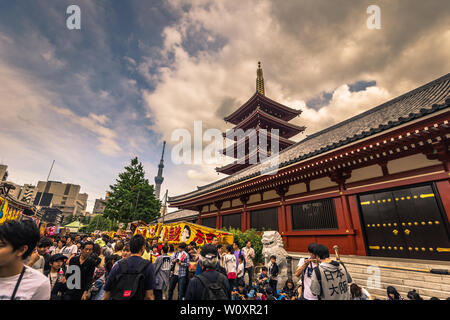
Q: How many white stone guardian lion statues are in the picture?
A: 1